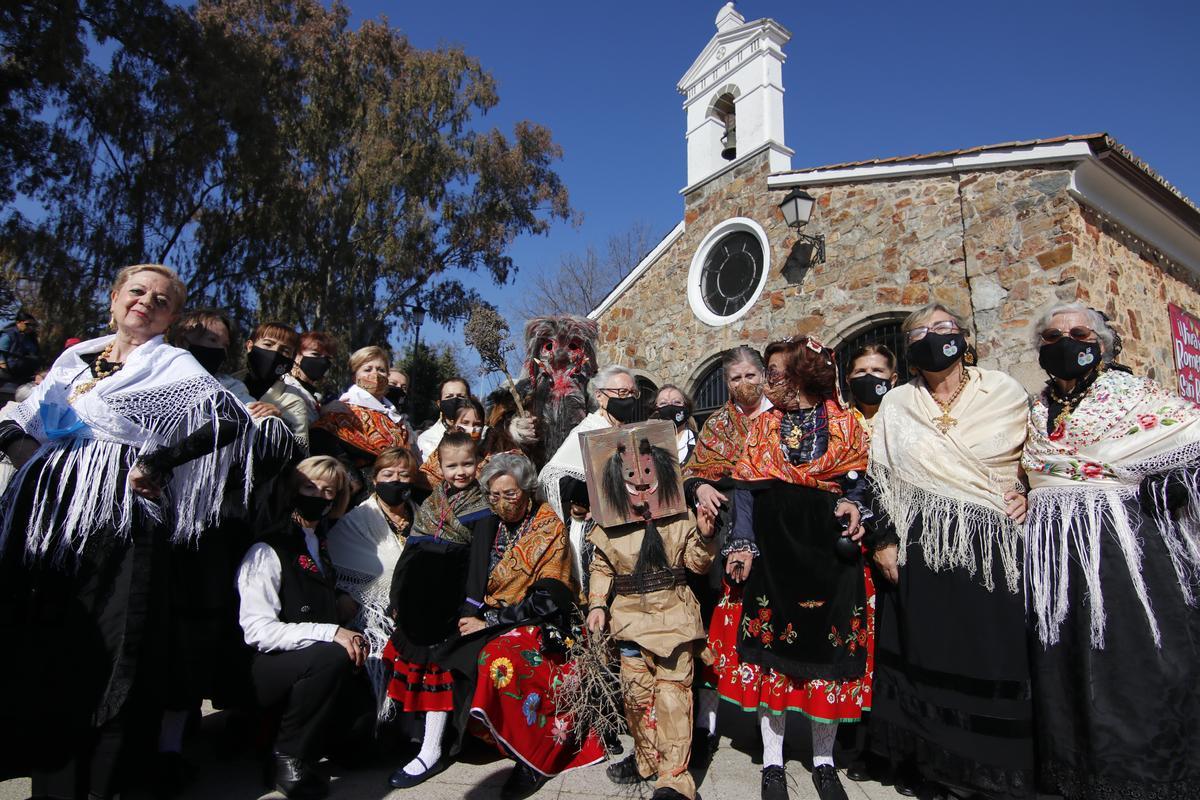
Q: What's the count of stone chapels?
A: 1